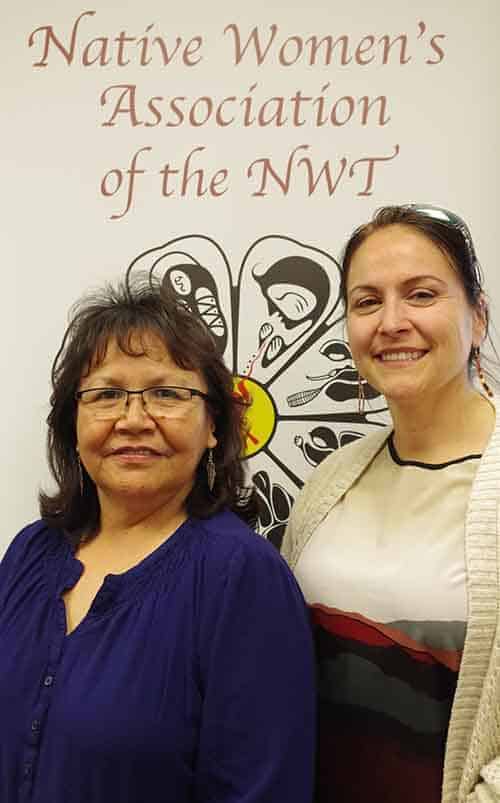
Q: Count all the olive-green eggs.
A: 0